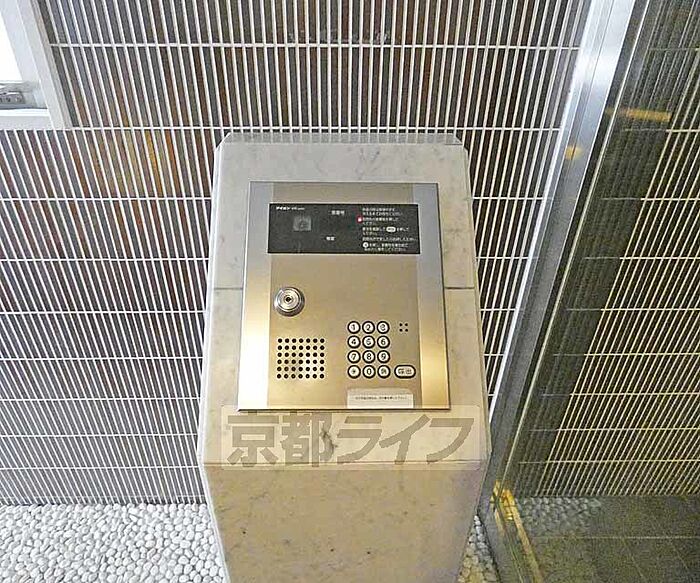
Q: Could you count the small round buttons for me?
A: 12